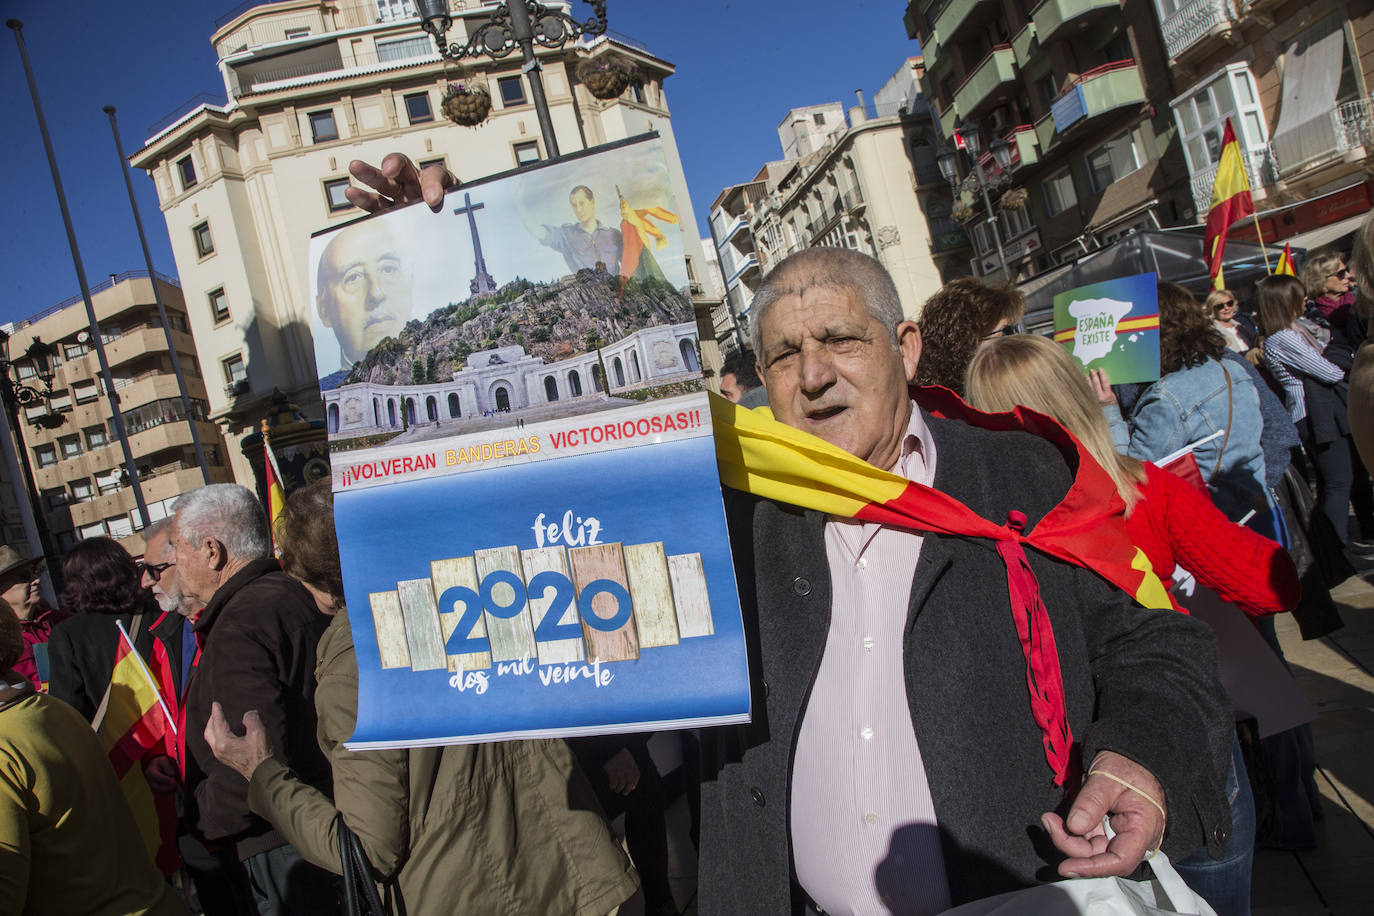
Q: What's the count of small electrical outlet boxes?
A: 0